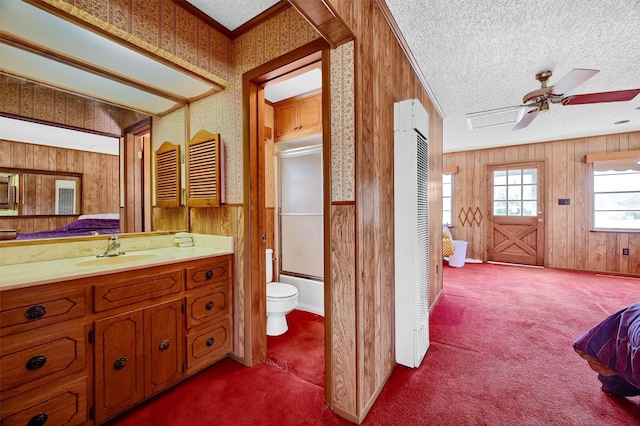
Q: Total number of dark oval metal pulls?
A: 8